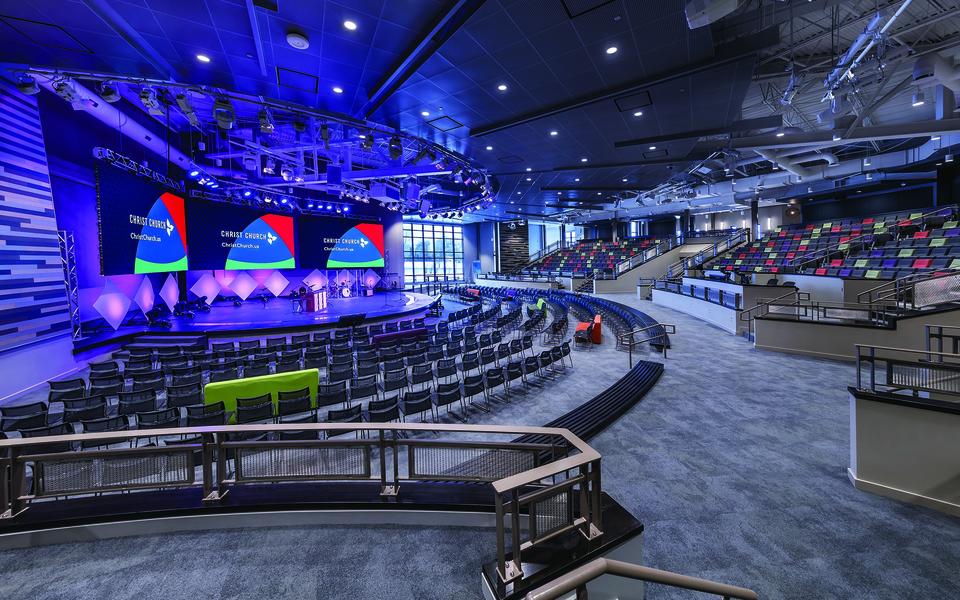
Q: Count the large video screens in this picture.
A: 3